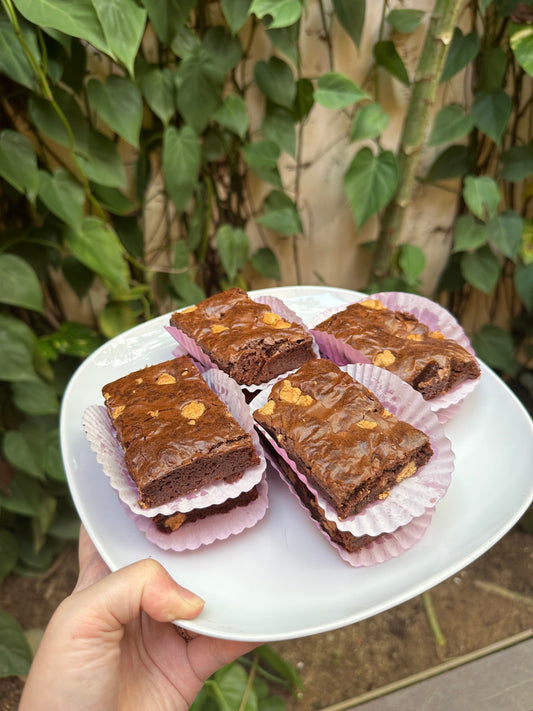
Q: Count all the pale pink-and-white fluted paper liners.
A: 8